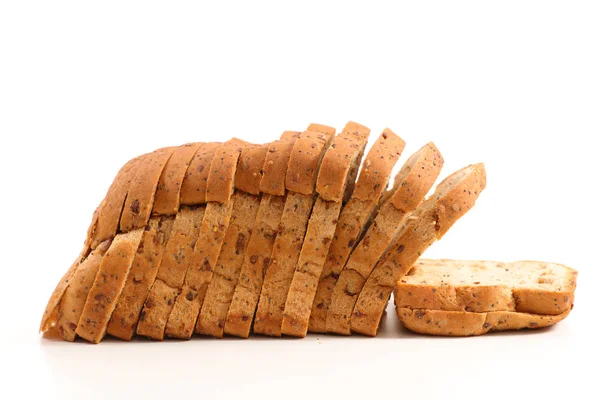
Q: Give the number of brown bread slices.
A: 14